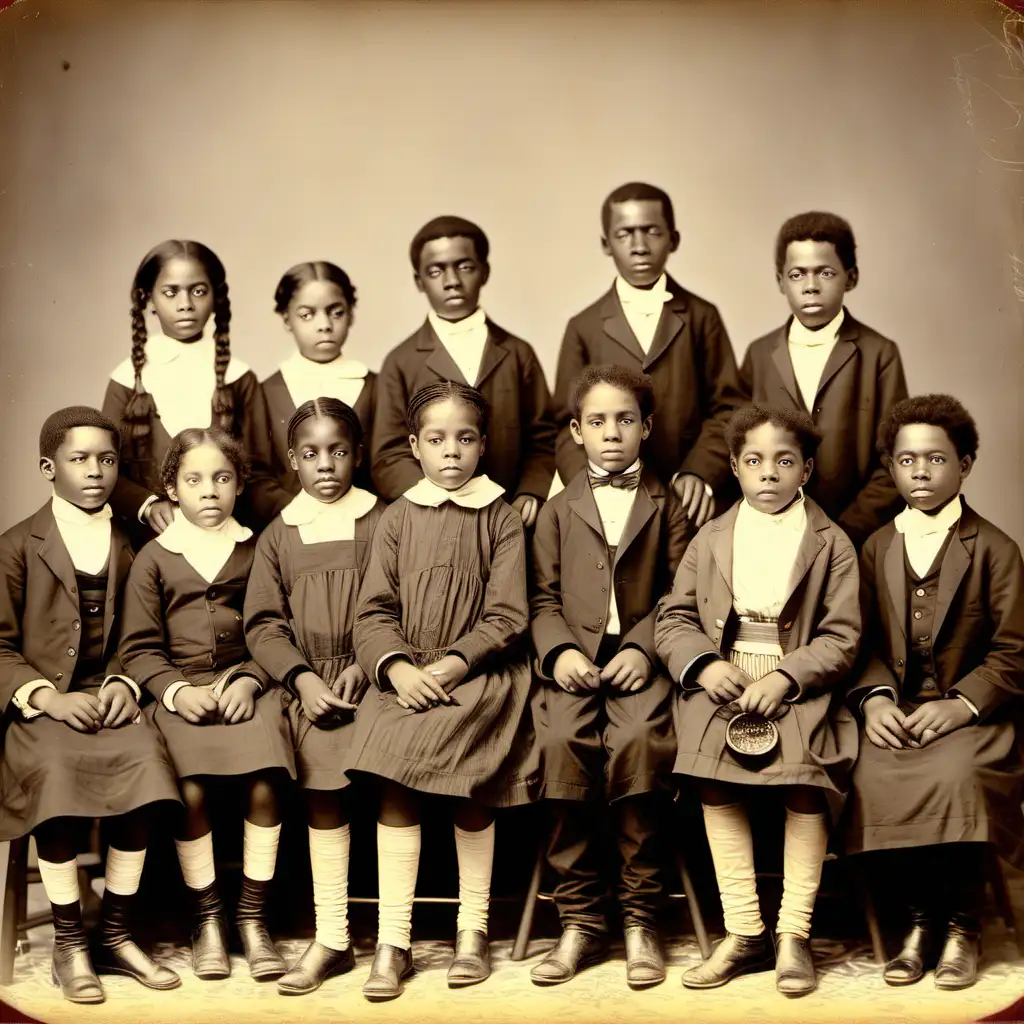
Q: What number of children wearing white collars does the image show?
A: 12